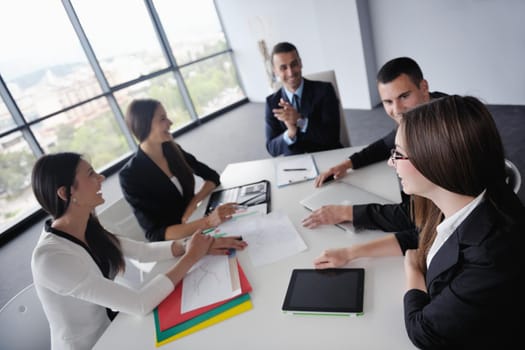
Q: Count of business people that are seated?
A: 5